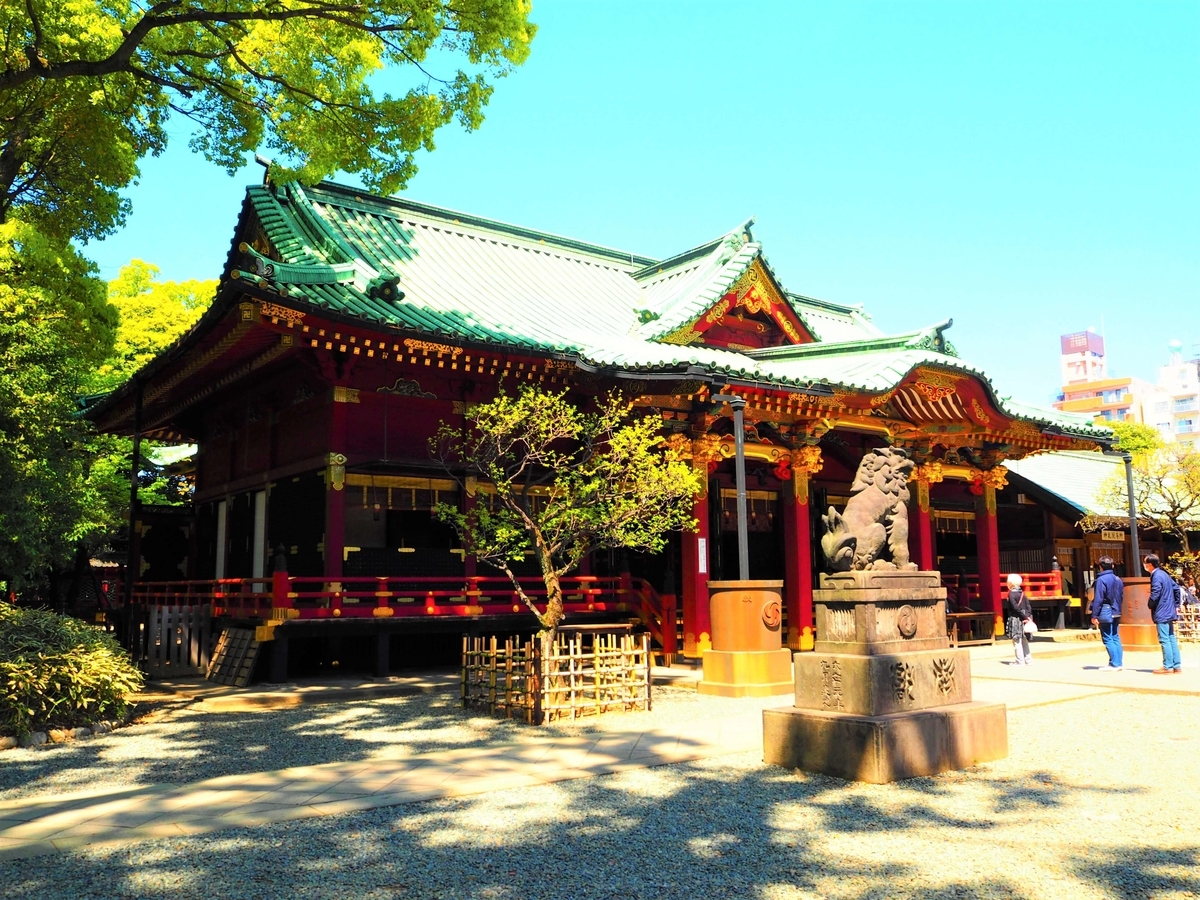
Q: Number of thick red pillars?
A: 4